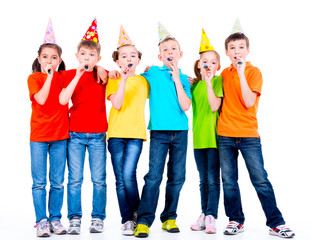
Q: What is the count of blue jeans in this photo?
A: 6